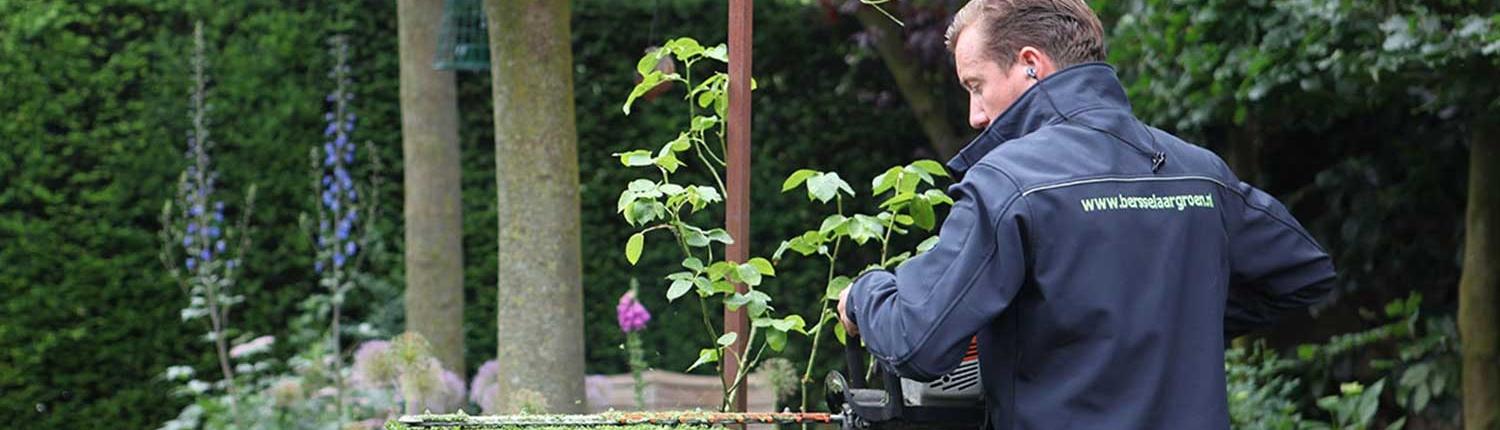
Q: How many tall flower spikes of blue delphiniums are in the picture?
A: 2